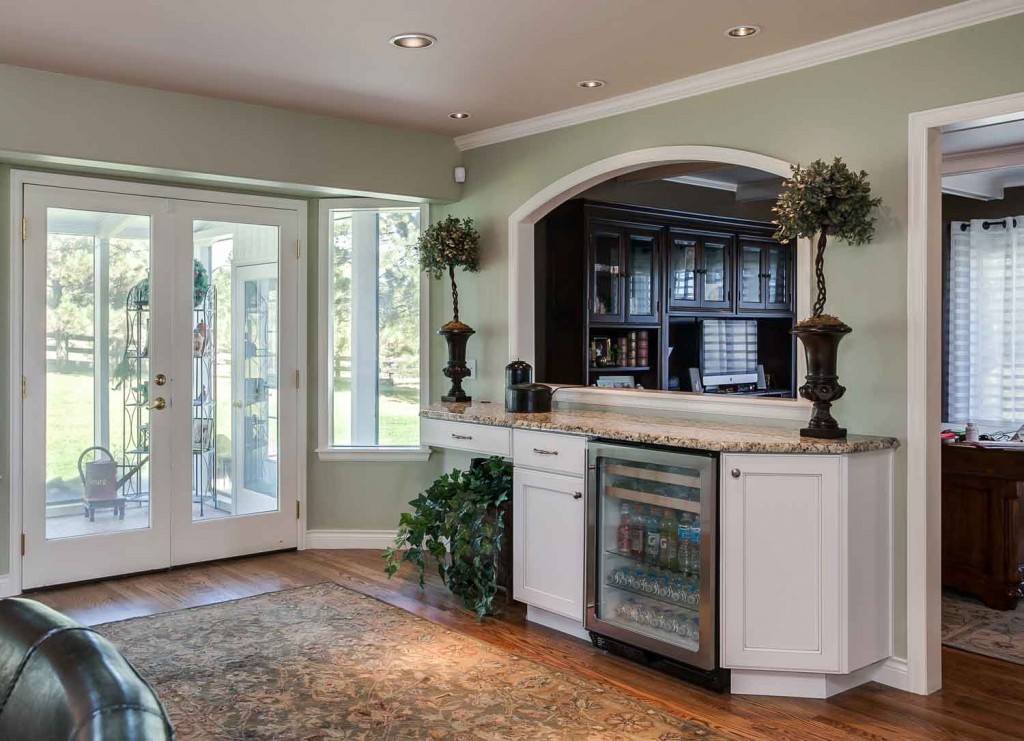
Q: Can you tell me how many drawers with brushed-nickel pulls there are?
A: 2